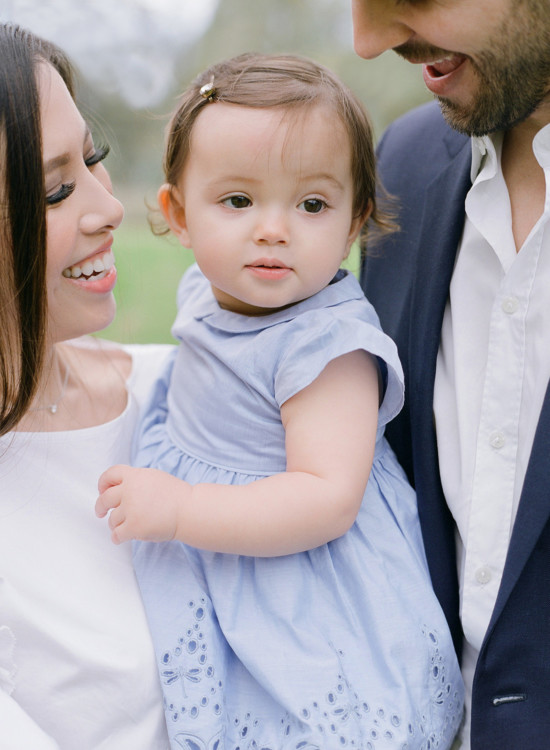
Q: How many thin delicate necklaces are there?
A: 1